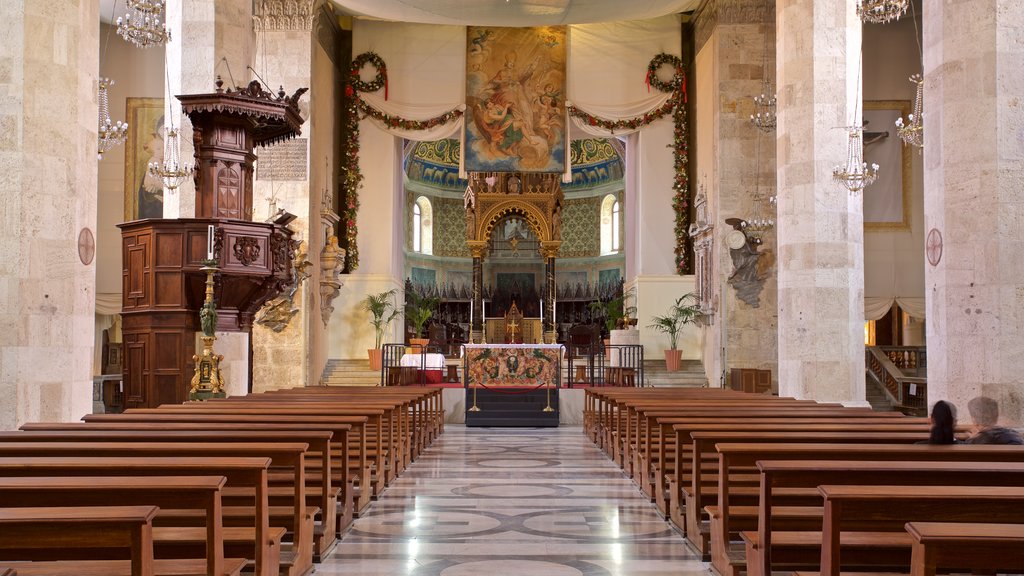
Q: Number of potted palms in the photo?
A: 4